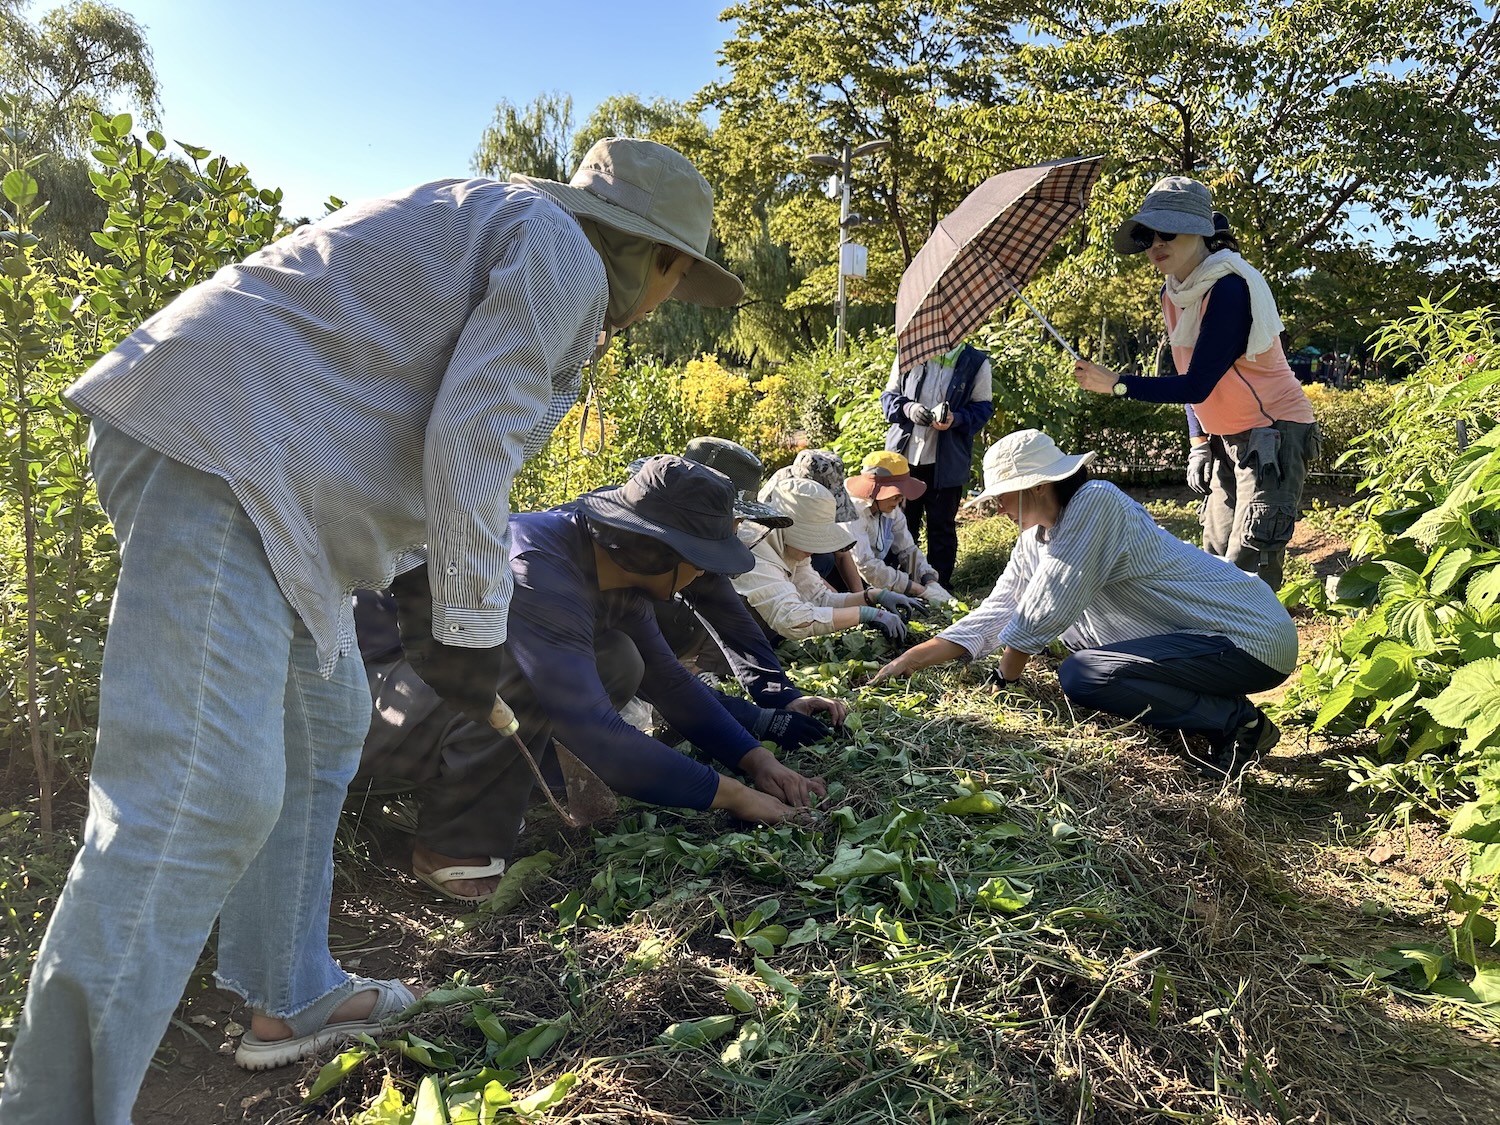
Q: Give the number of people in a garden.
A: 9